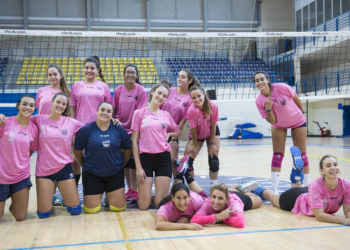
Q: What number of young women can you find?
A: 13